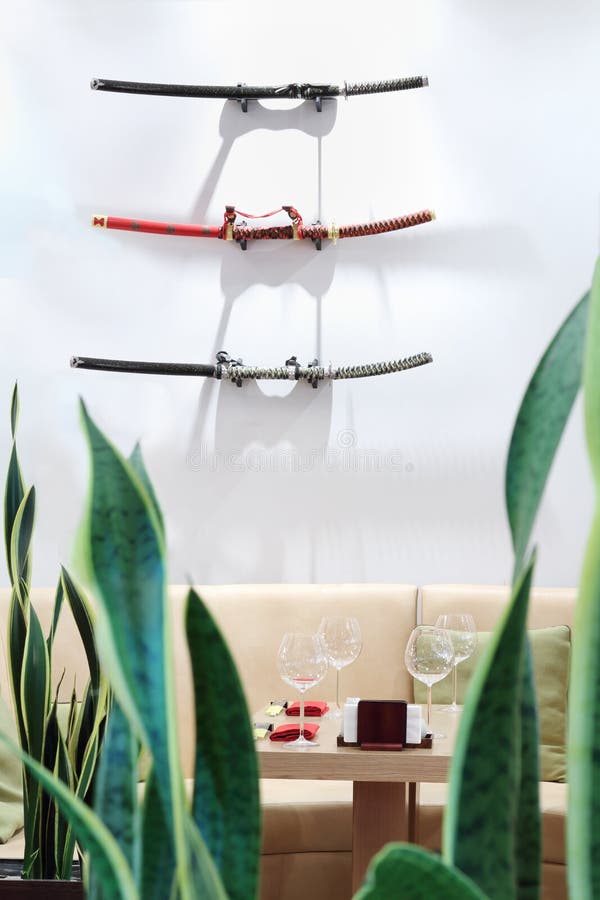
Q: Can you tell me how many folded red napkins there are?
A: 2